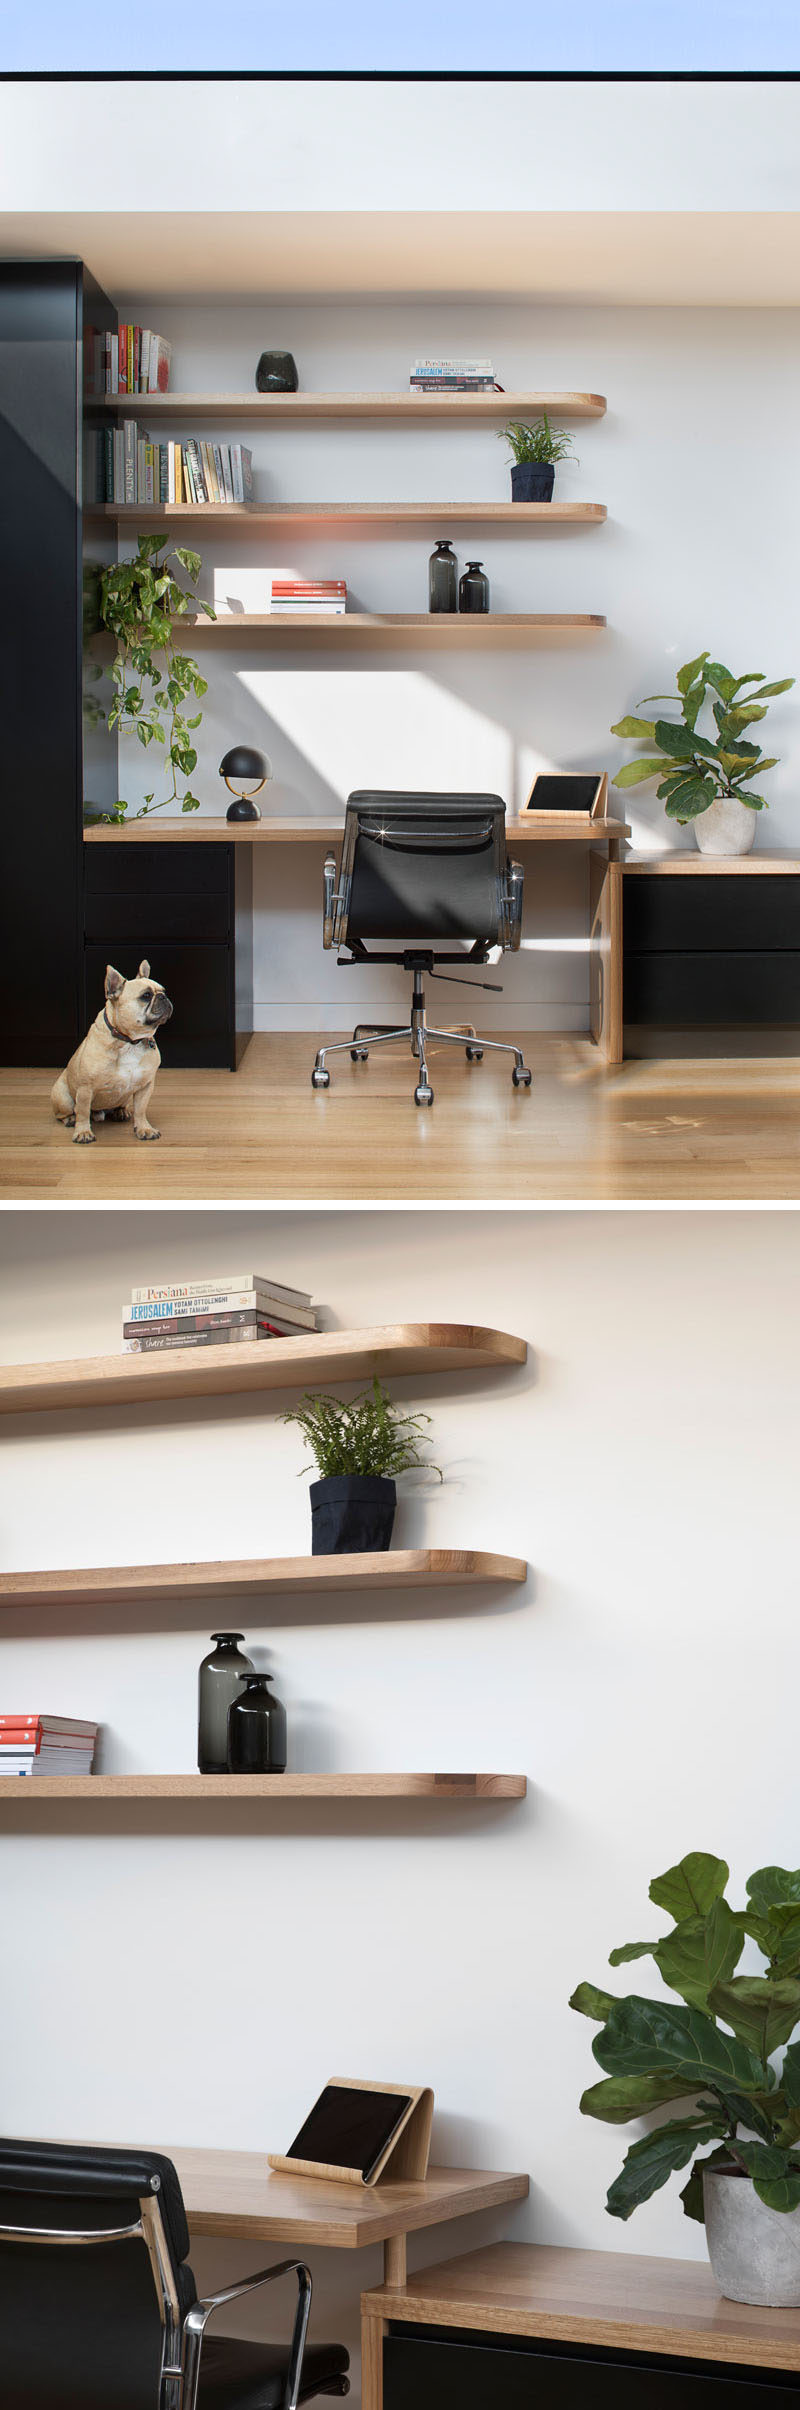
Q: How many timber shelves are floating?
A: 3